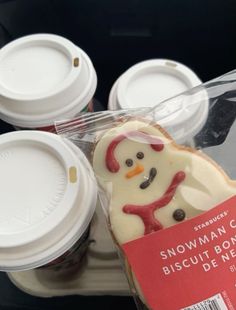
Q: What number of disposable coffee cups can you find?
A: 3